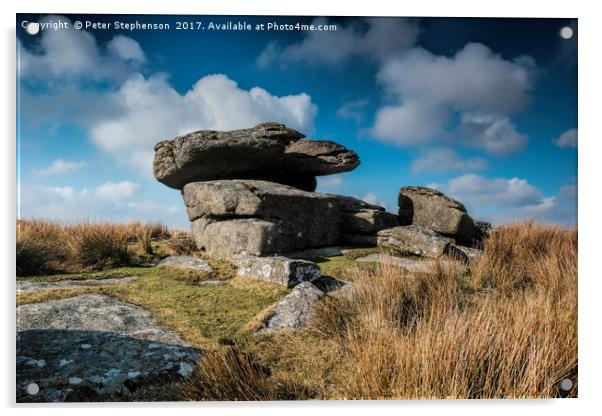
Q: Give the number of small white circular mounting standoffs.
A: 4